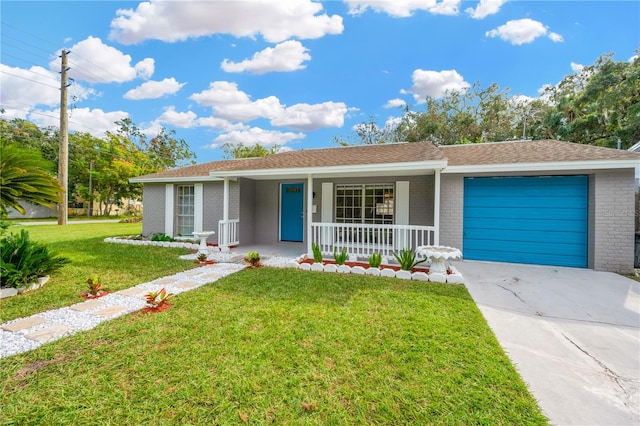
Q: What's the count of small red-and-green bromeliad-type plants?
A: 4